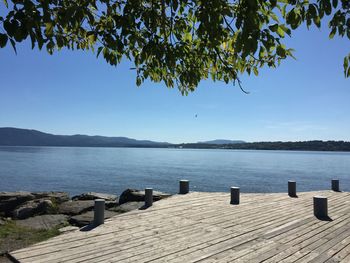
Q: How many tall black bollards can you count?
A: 7